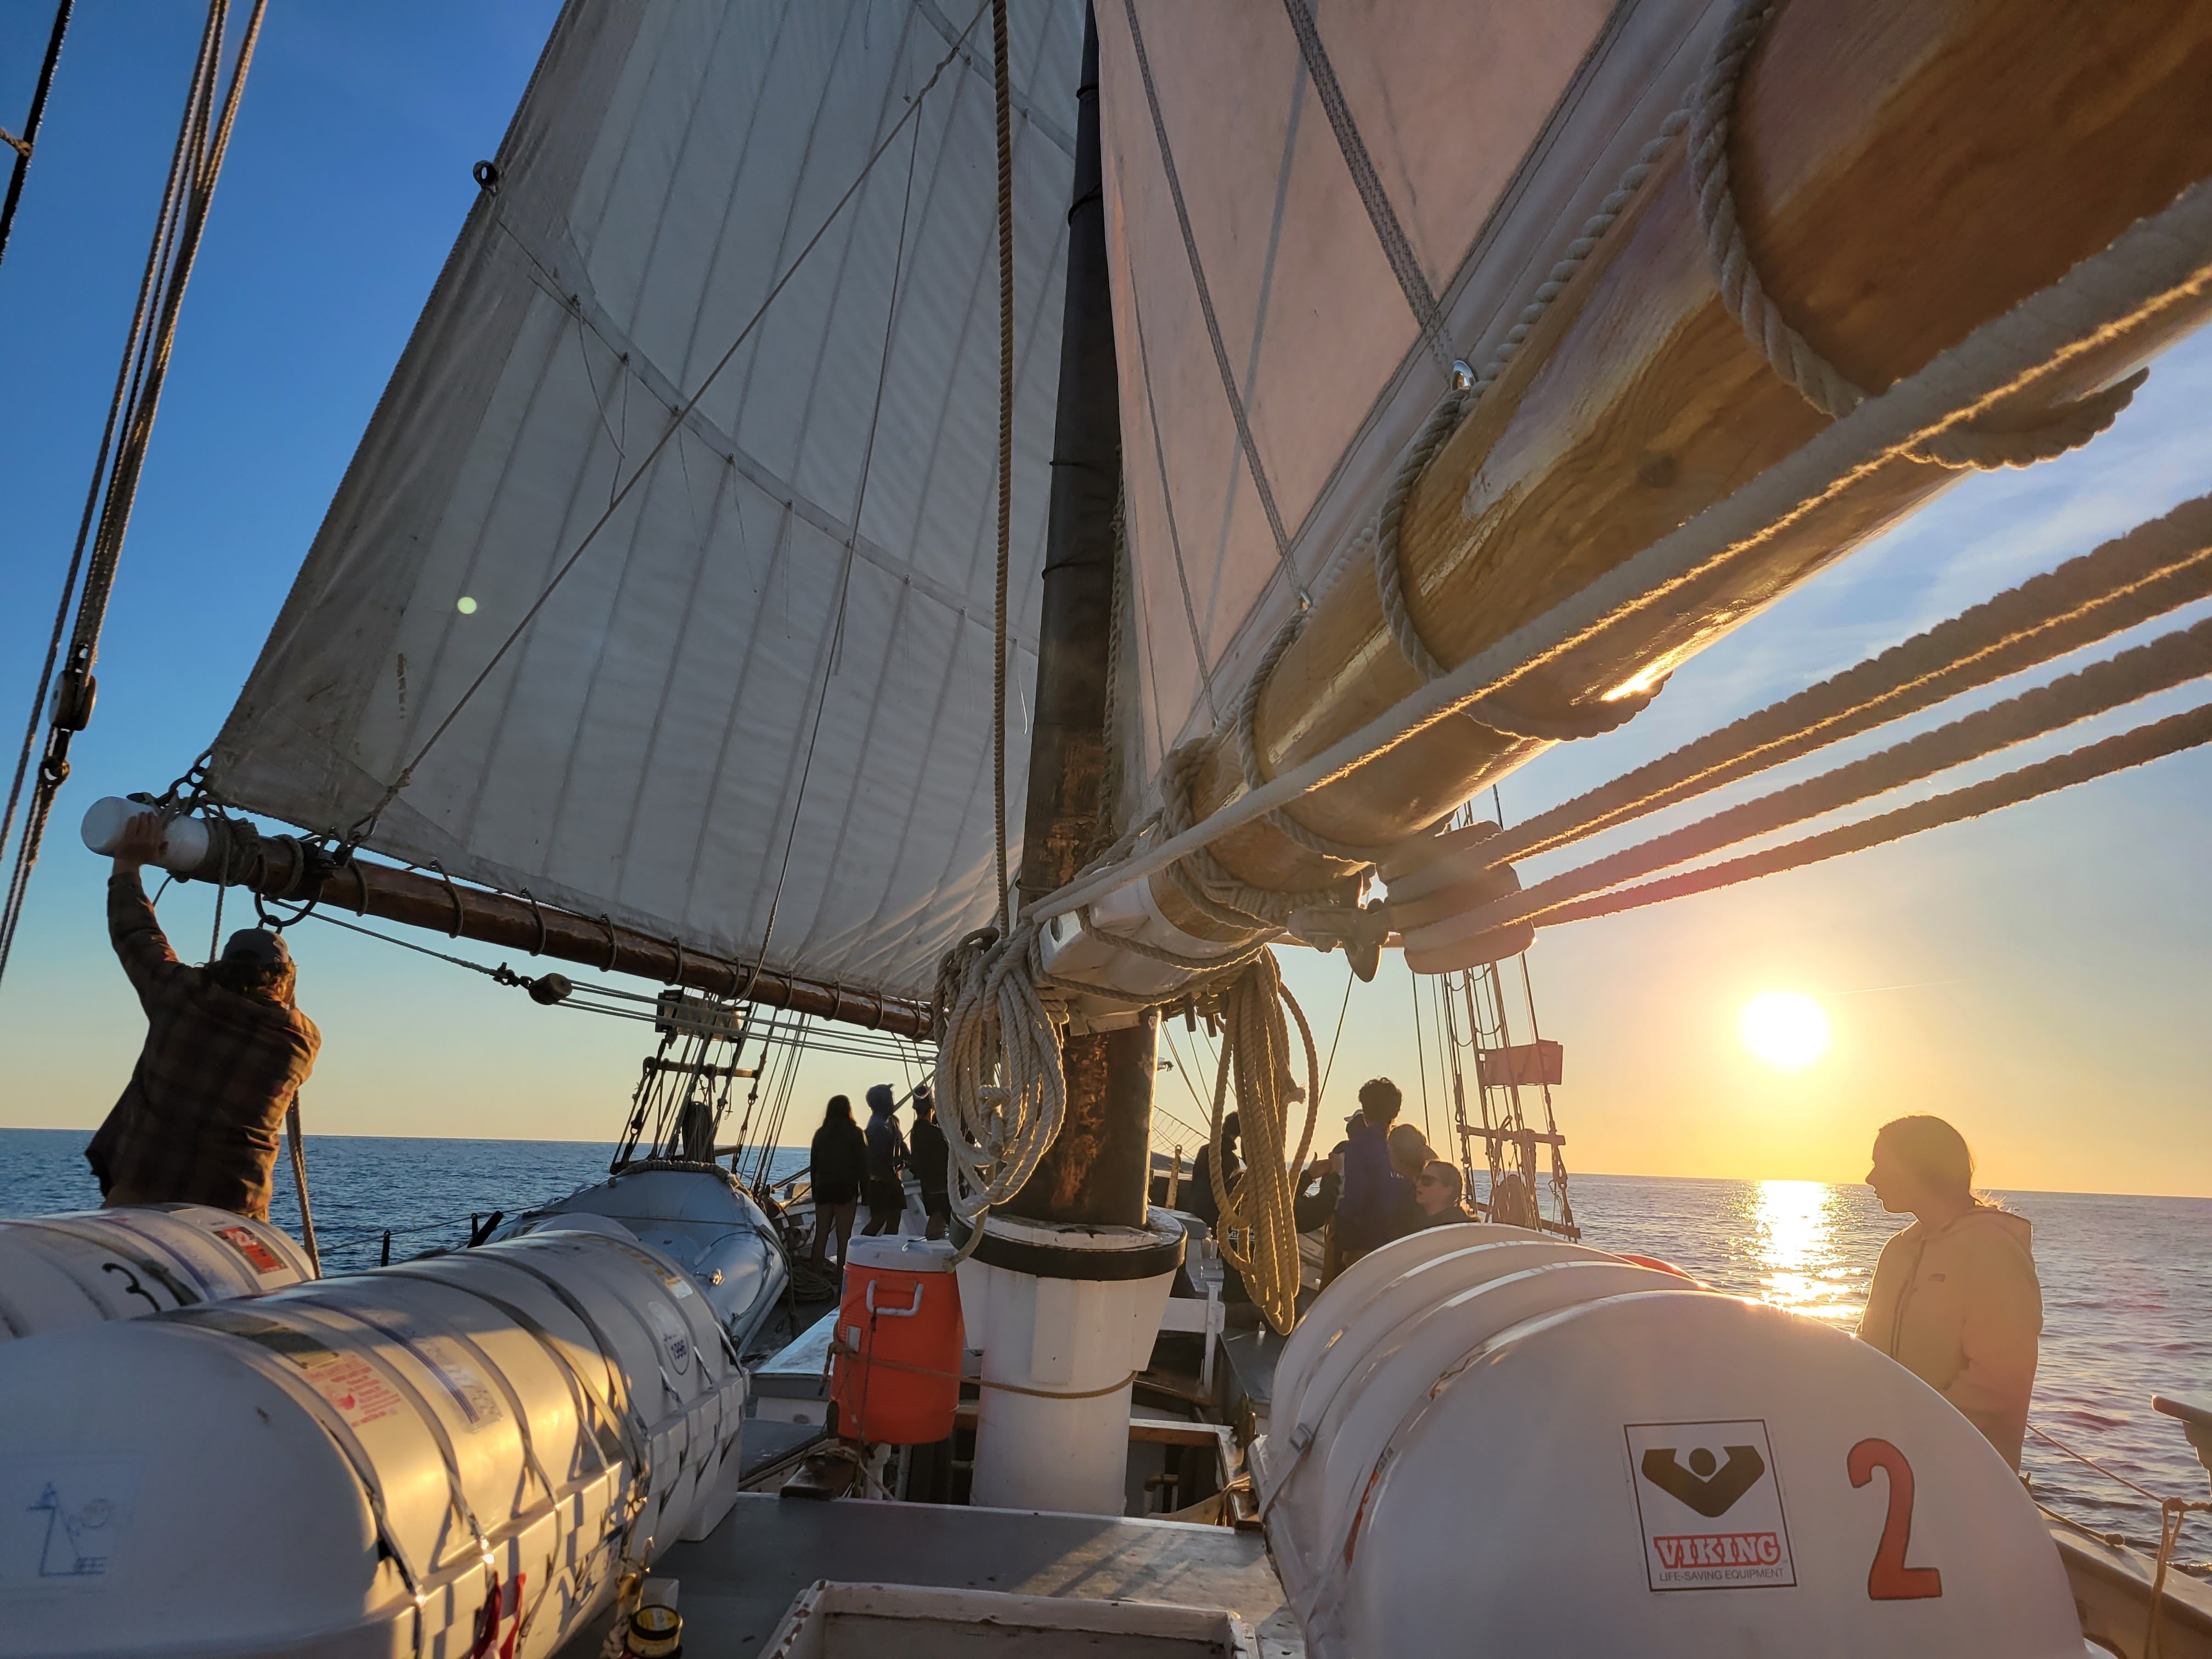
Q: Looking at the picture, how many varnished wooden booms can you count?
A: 2